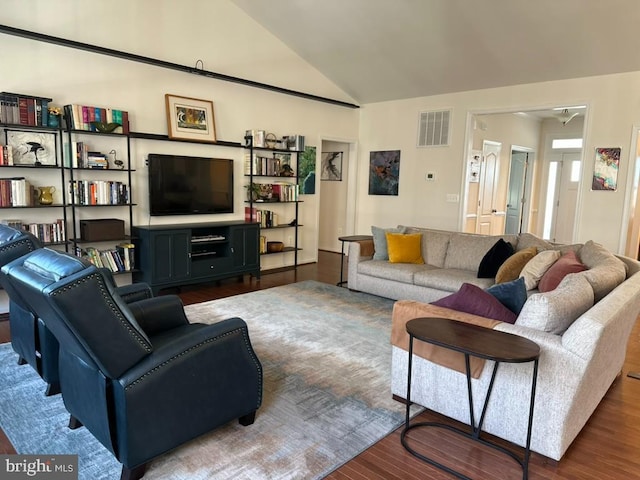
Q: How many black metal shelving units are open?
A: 3